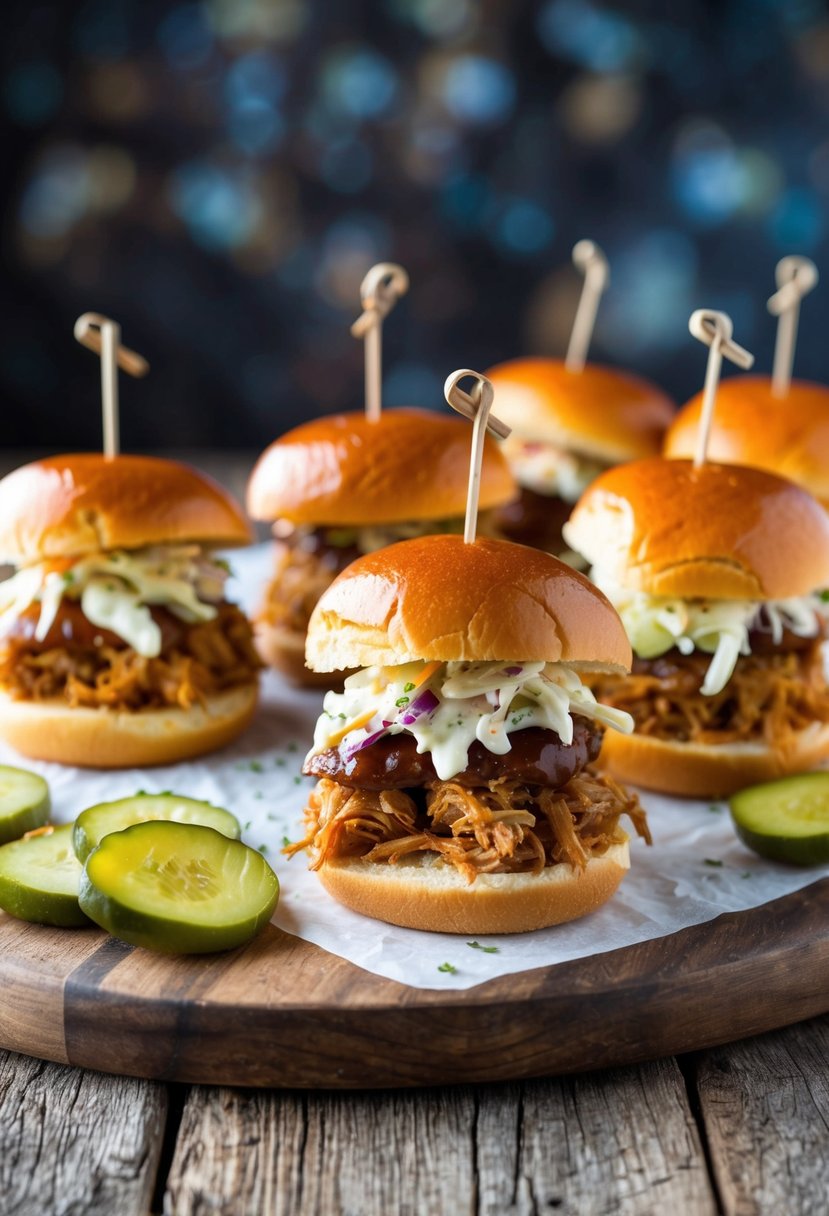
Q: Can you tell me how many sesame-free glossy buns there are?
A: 6